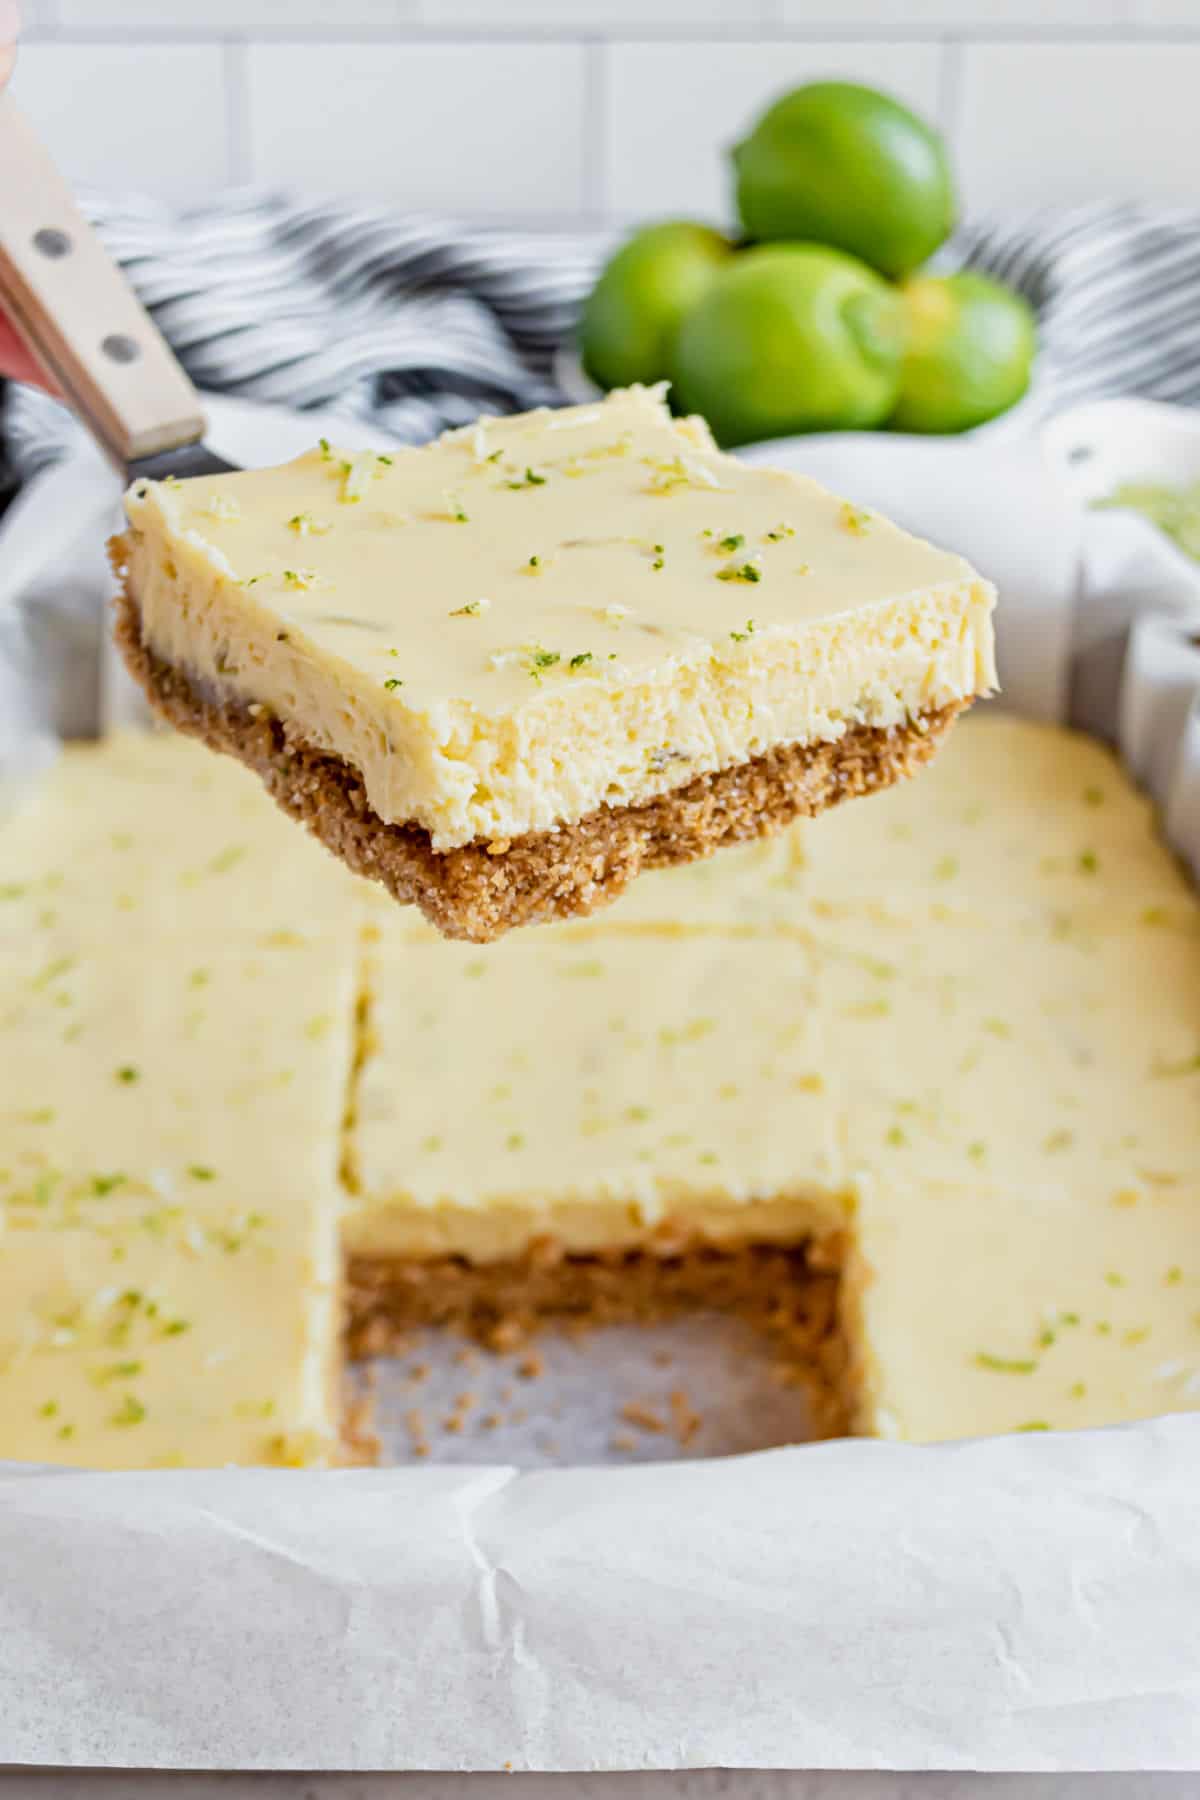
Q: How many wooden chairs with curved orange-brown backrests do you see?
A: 0